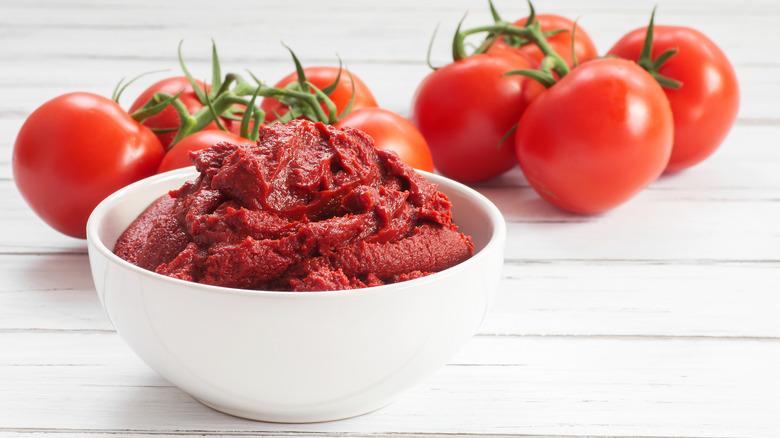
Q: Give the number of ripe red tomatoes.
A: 9